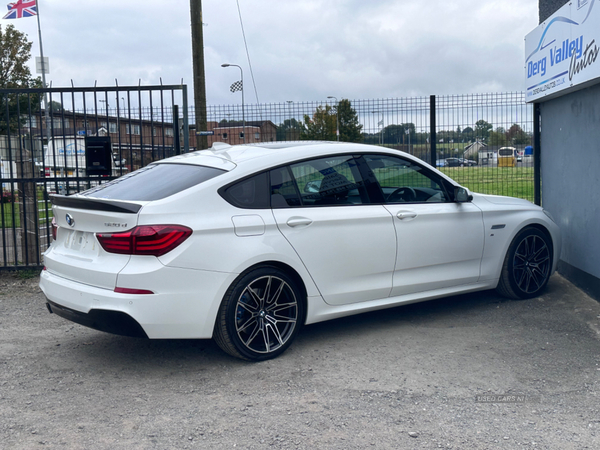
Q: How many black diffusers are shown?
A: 1